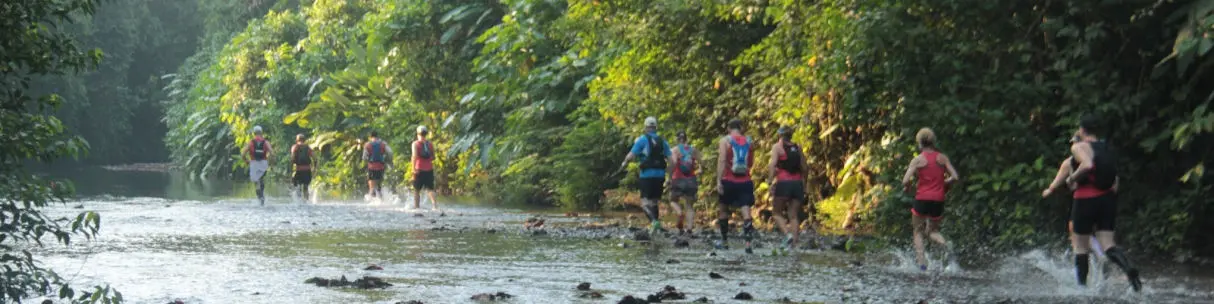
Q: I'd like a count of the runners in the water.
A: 11